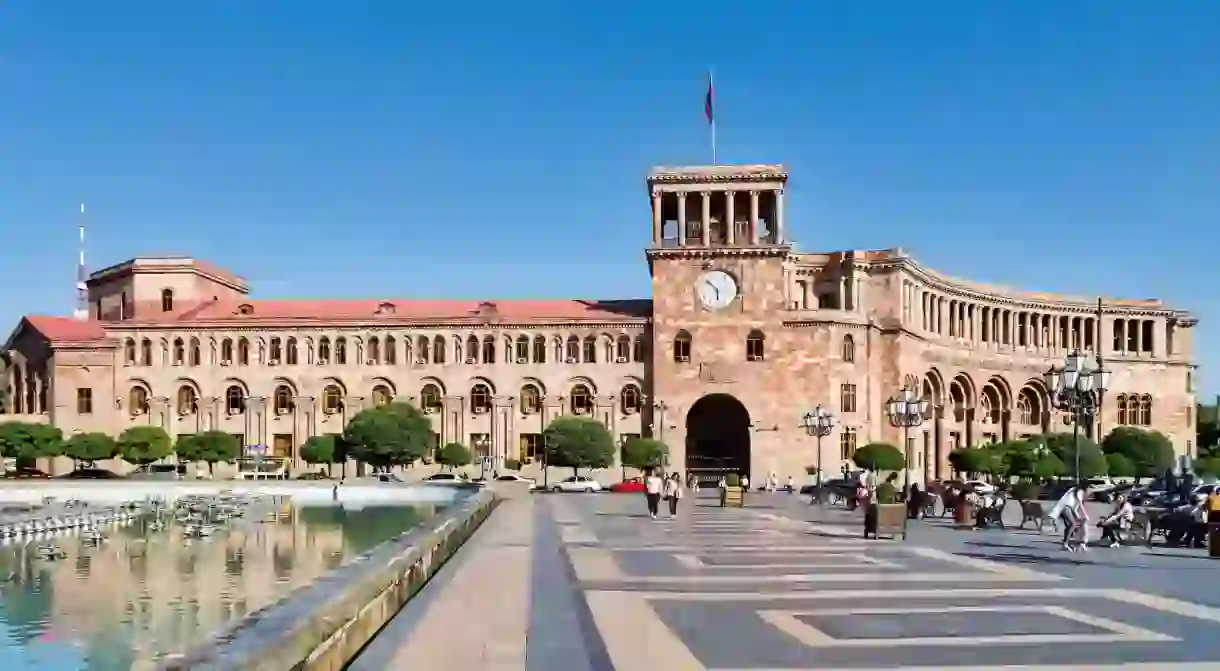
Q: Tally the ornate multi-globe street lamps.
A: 3